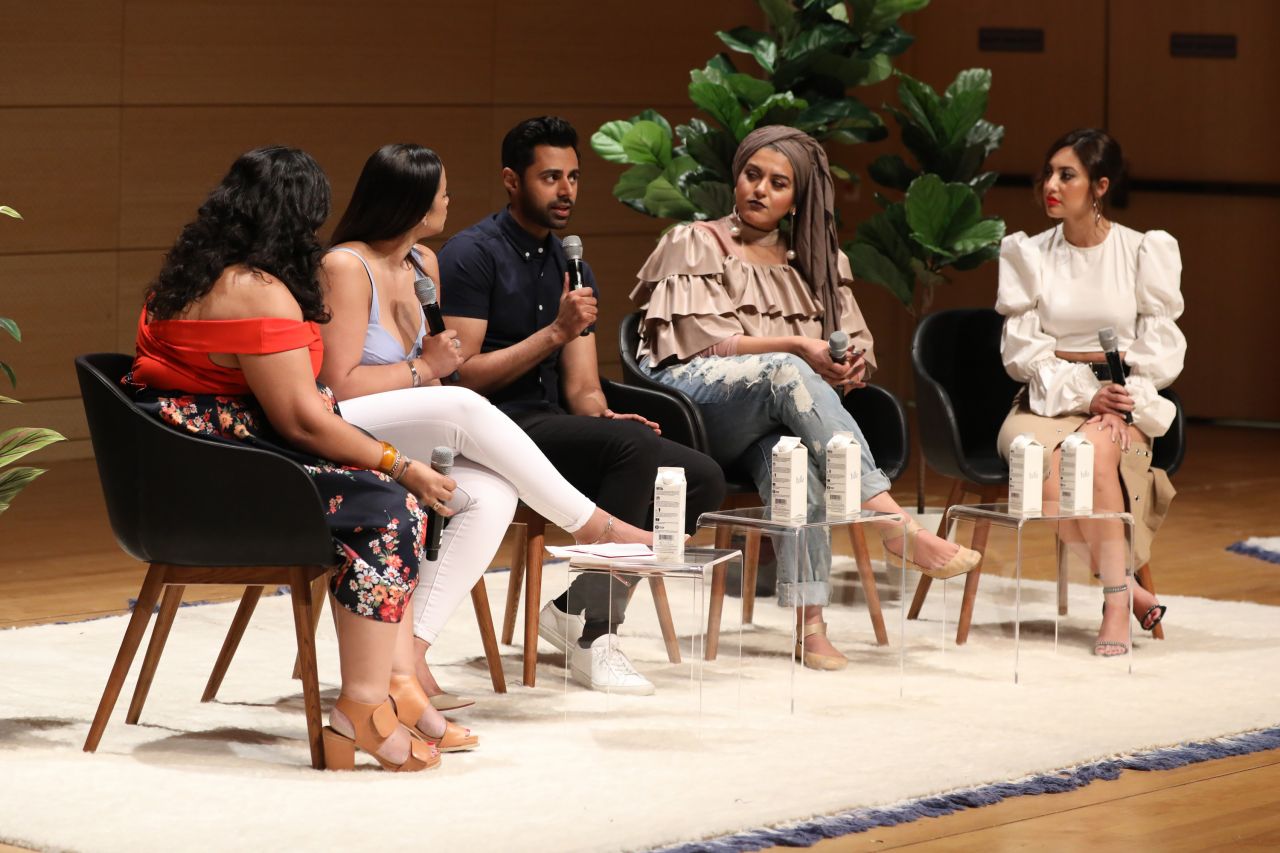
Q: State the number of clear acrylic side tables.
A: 3